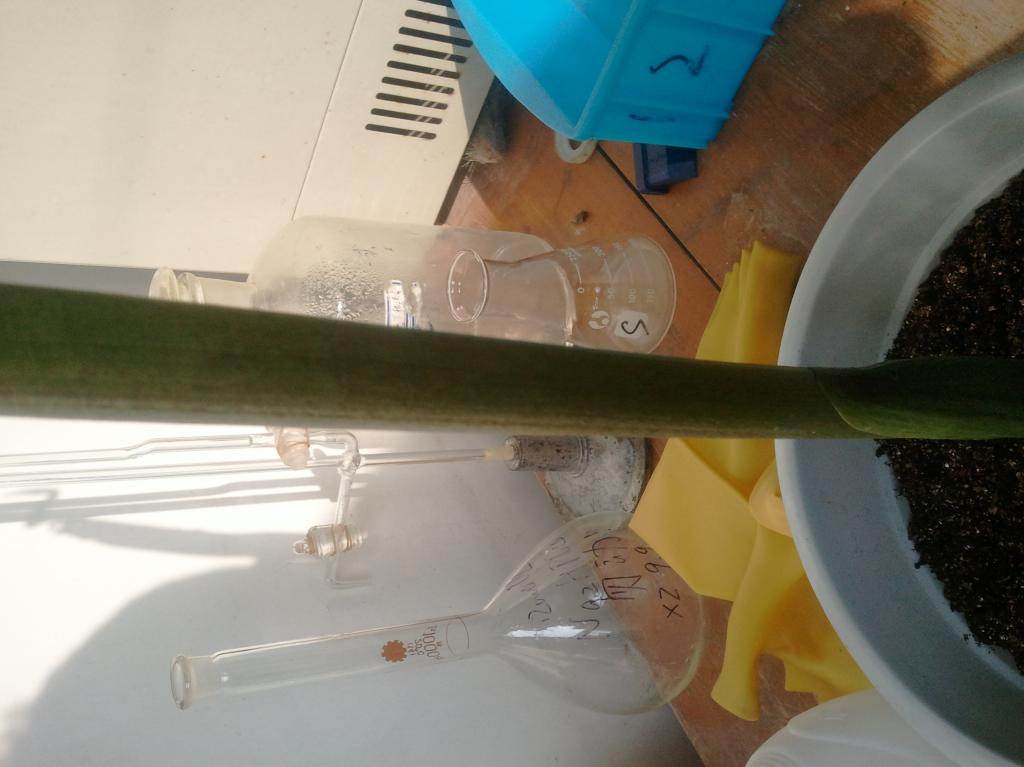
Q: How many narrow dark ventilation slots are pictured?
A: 9